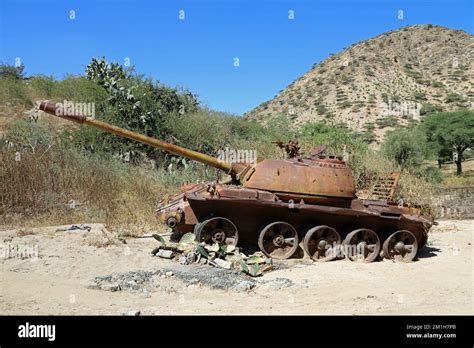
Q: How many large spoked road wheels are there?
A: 5